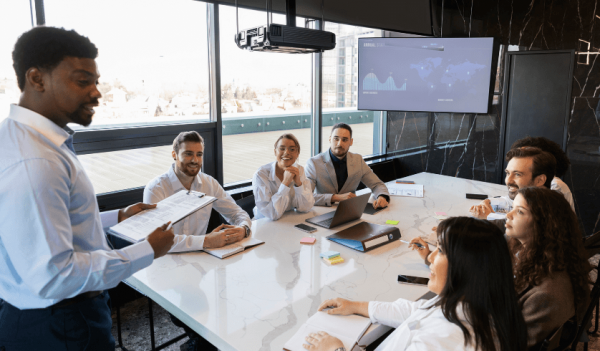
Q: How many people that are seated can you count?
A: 7